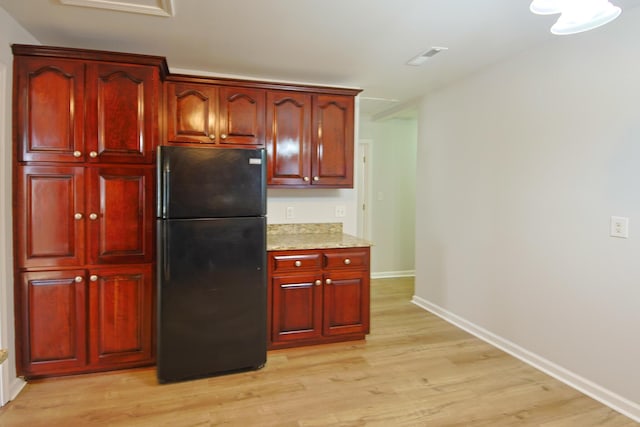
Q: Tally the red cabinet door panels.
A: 12